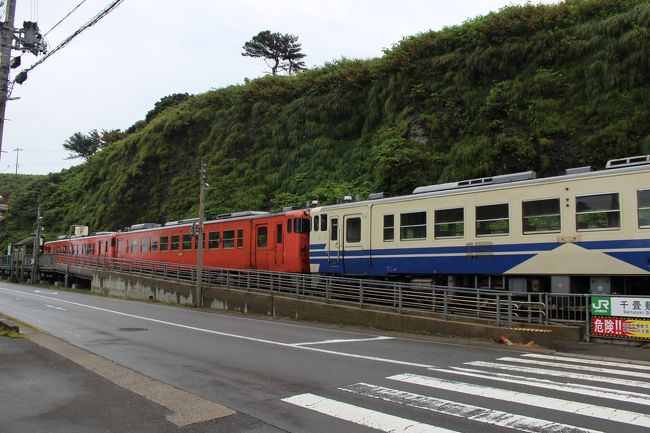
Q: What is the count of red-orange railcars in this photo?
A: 2